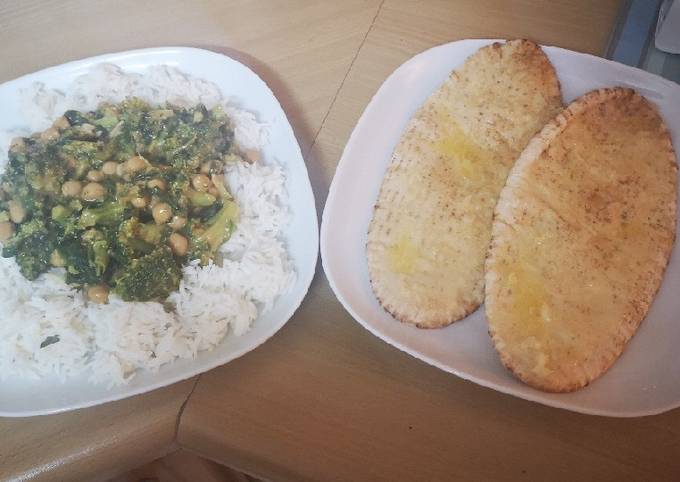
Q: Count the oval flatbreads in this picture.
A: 2